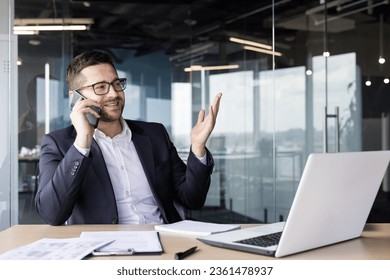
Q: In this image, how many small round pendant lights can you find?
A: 5